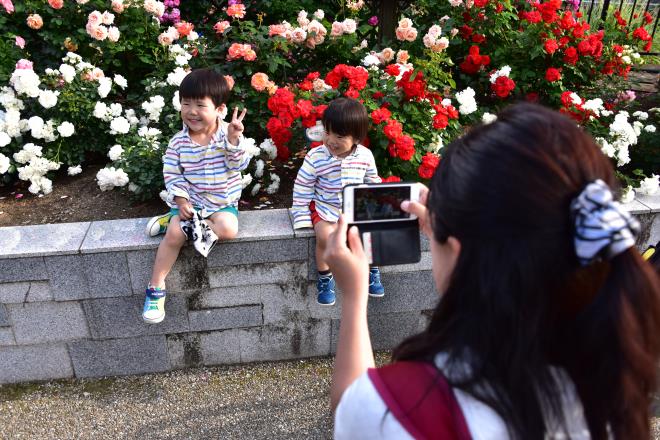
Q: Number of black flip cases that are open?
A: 1